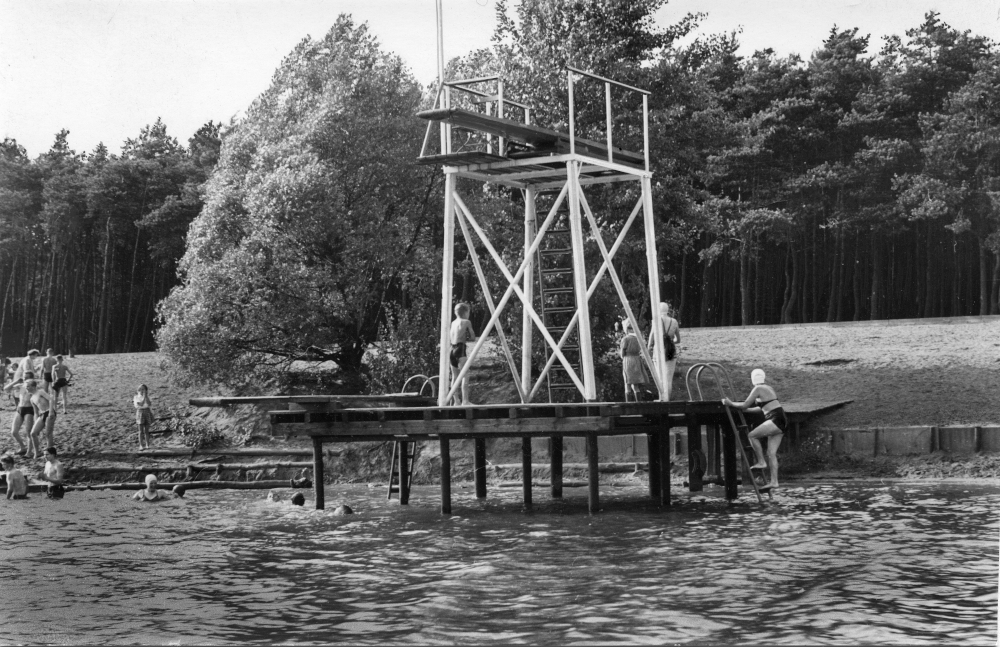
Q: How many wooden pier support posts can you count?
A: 11